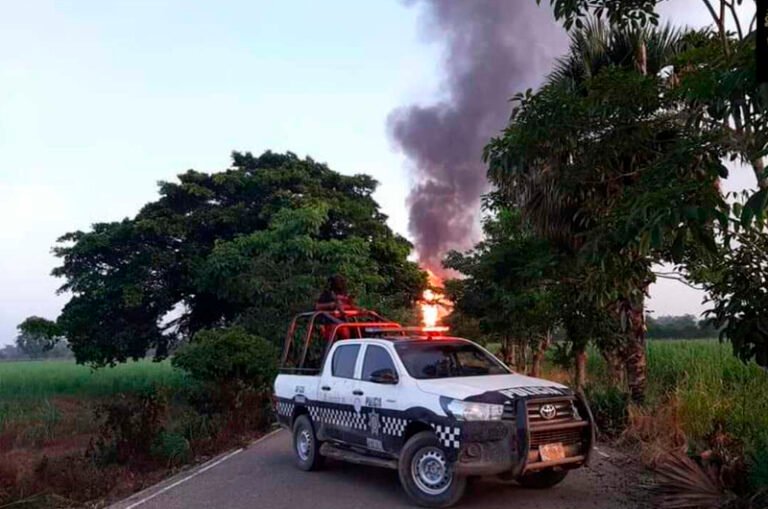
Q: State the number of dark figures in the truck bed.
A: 1